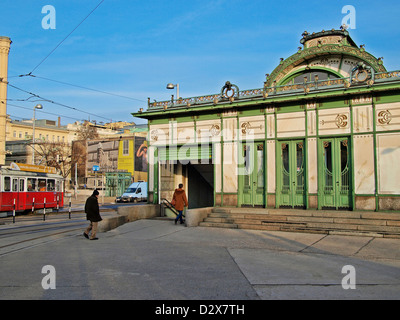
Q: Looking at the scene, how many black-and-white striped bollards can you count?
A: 5